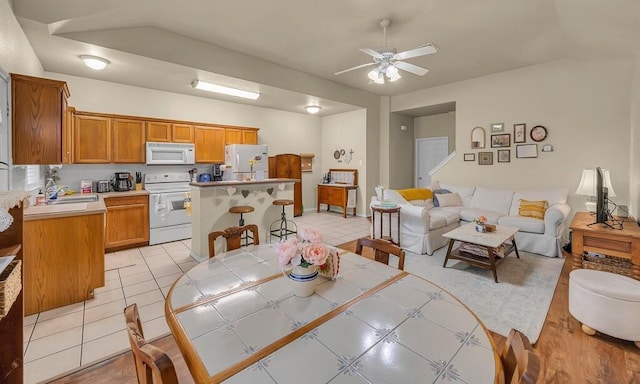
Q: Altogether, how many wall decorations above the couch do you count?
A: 10